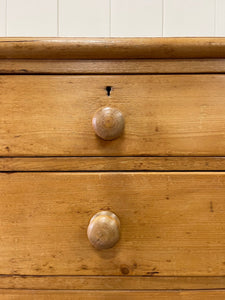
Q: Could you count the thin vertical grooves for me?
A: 5